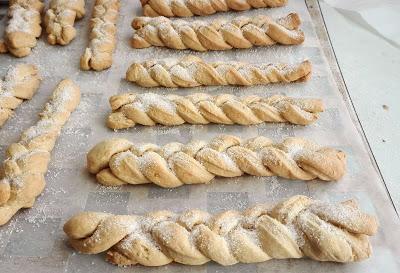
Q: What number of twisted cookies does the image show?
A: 11